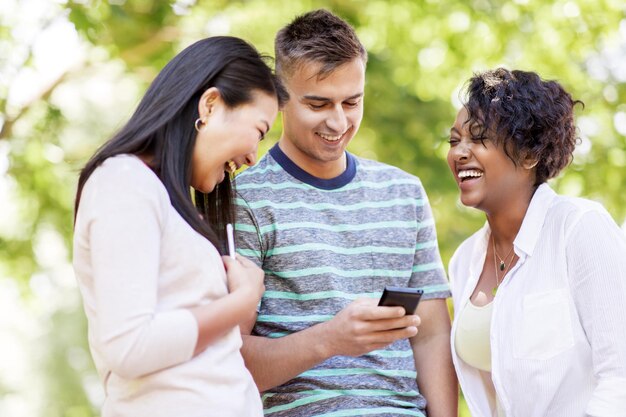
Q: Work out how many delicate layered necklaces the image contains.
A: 2